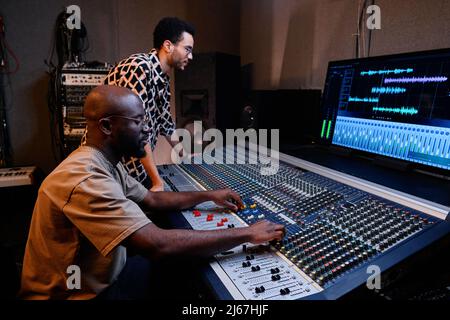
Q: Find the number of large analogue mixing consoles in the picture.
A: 1